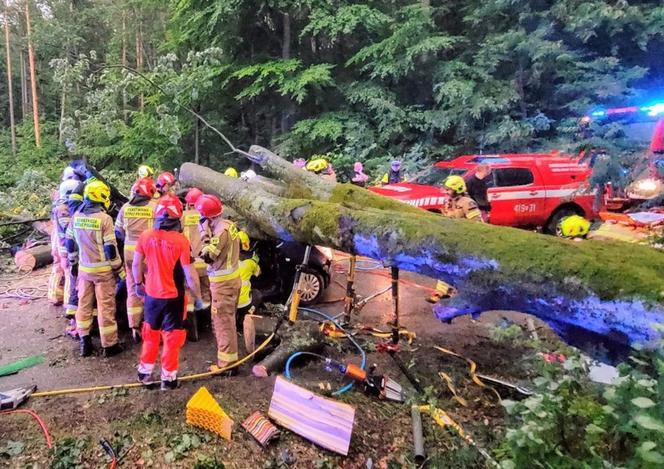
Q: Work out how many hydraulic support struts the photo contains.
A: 3